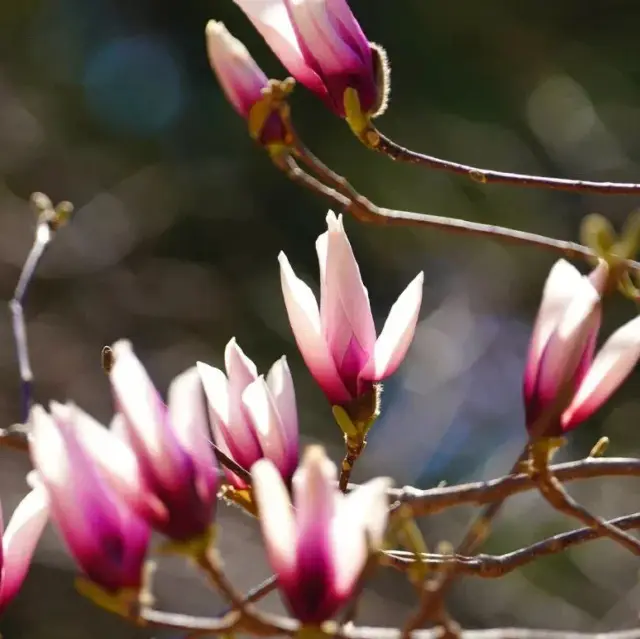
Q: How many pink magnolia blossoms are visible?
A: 9